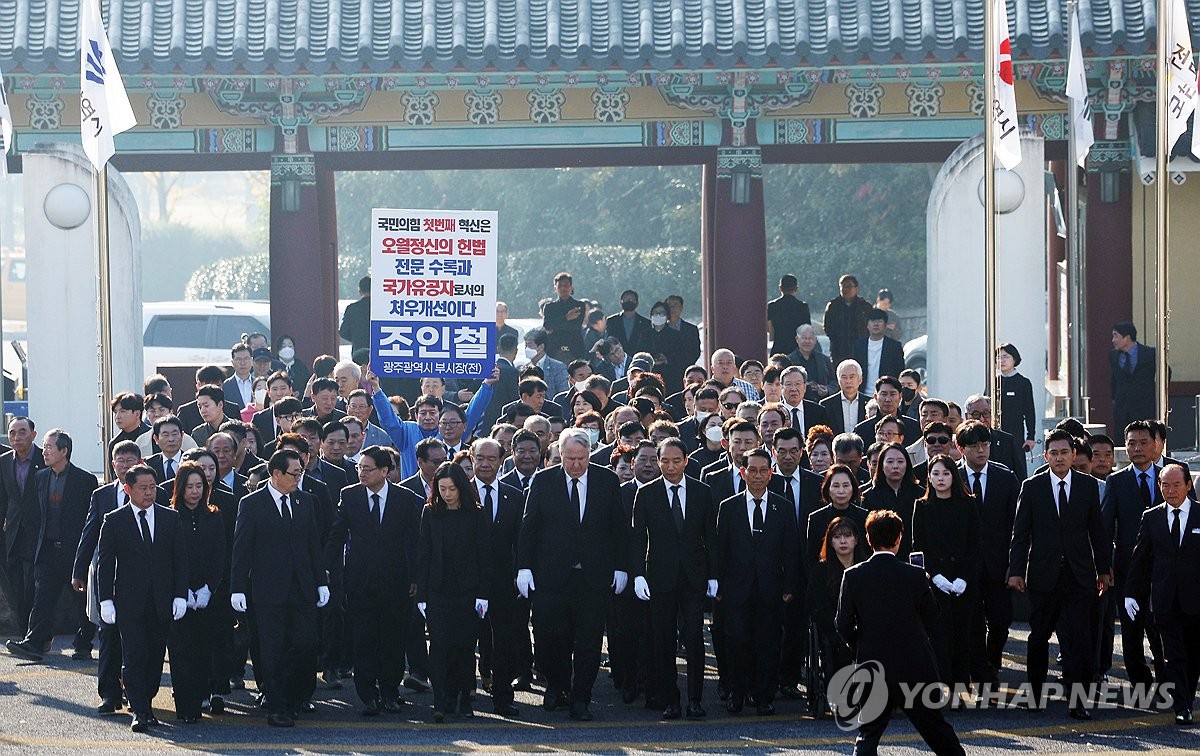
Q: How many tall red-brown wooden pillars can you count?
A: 3